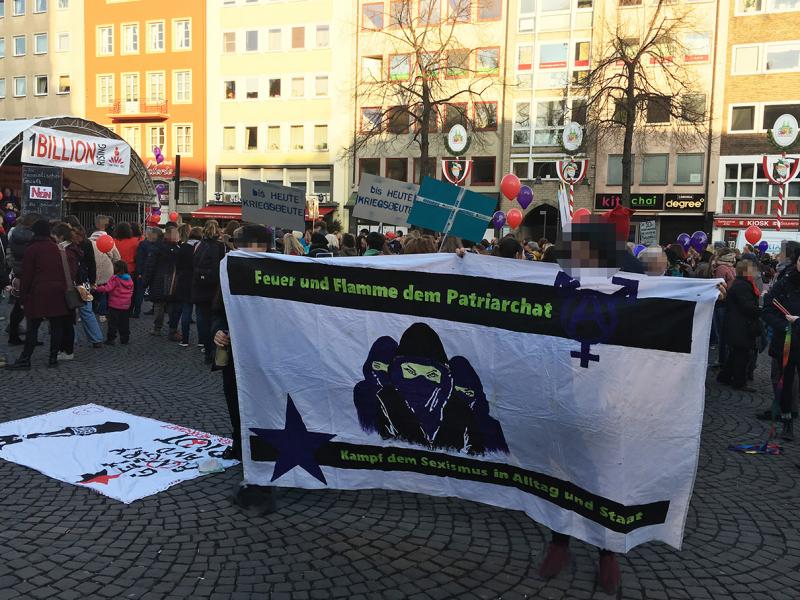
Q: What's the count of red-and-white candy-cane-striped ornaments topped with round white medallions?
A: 3